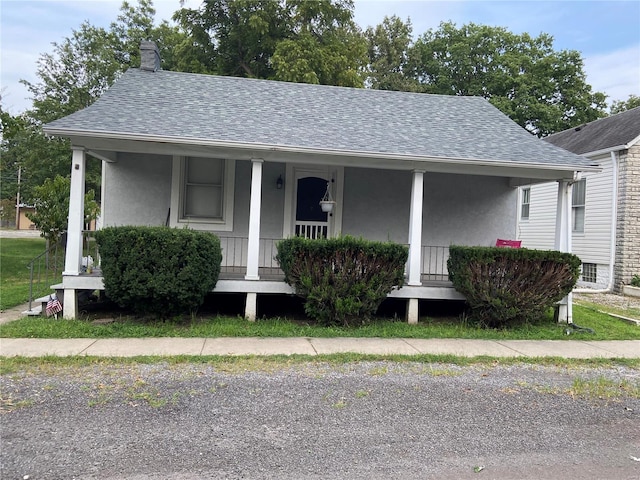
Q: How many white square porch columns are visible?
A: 4